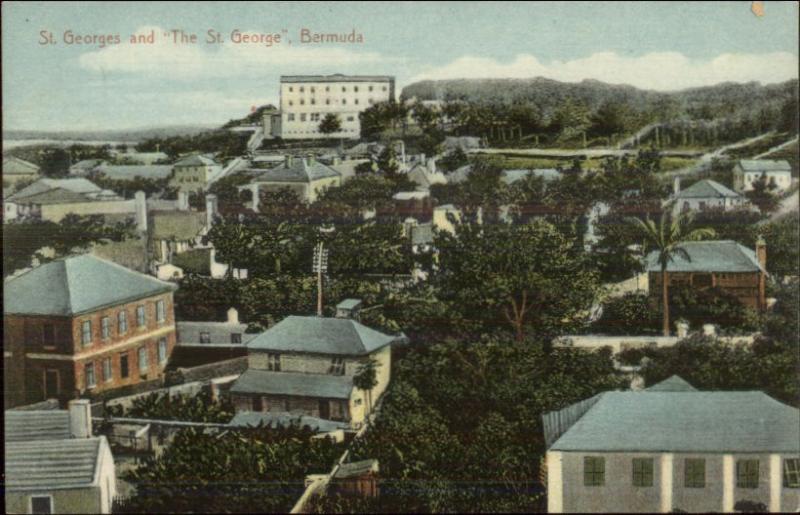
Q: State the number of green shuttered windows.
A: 5